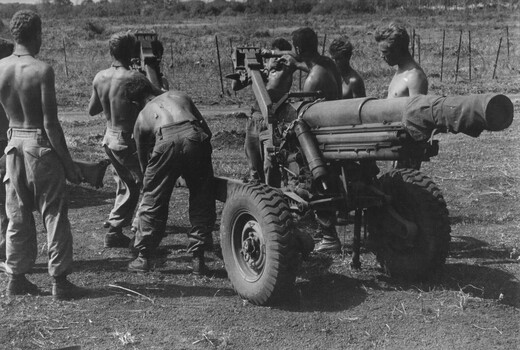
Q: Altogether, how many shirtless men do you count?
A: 7